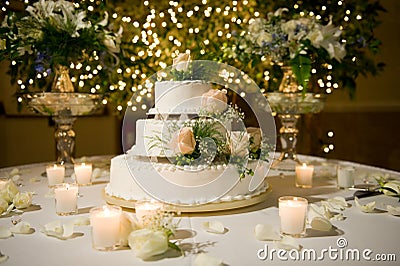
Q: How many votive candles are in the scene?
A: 8